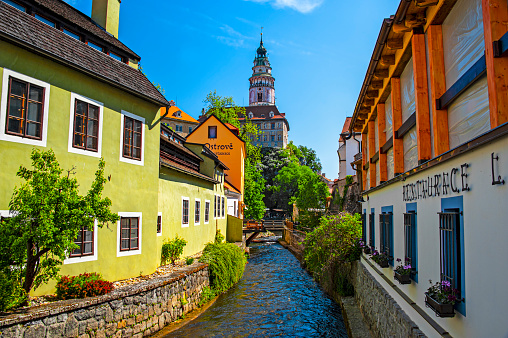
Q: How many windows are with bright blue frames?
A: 5